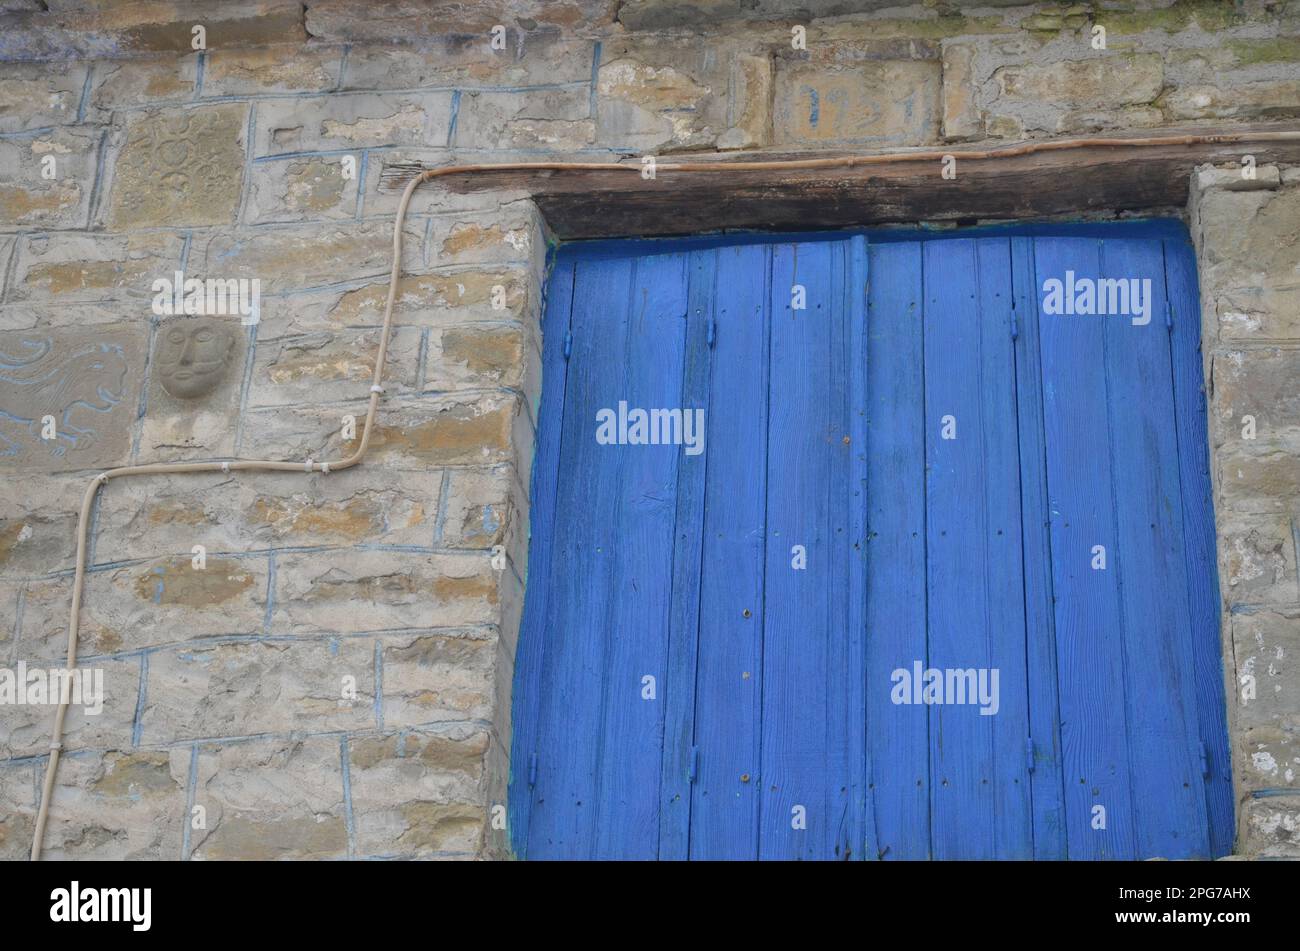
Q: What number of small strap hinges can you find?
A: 8